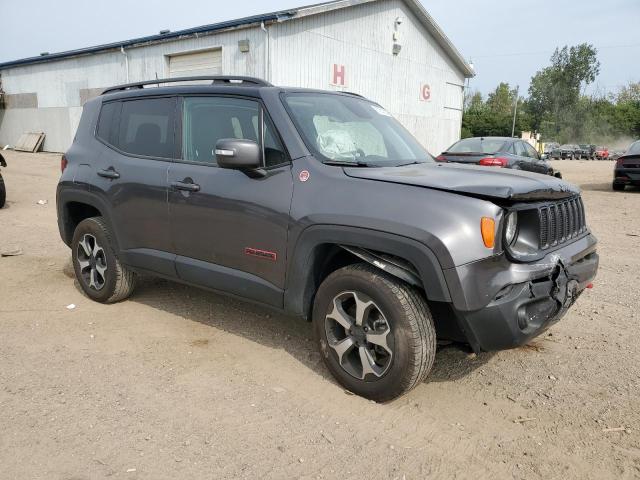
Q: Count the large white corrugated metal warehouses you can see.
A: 1